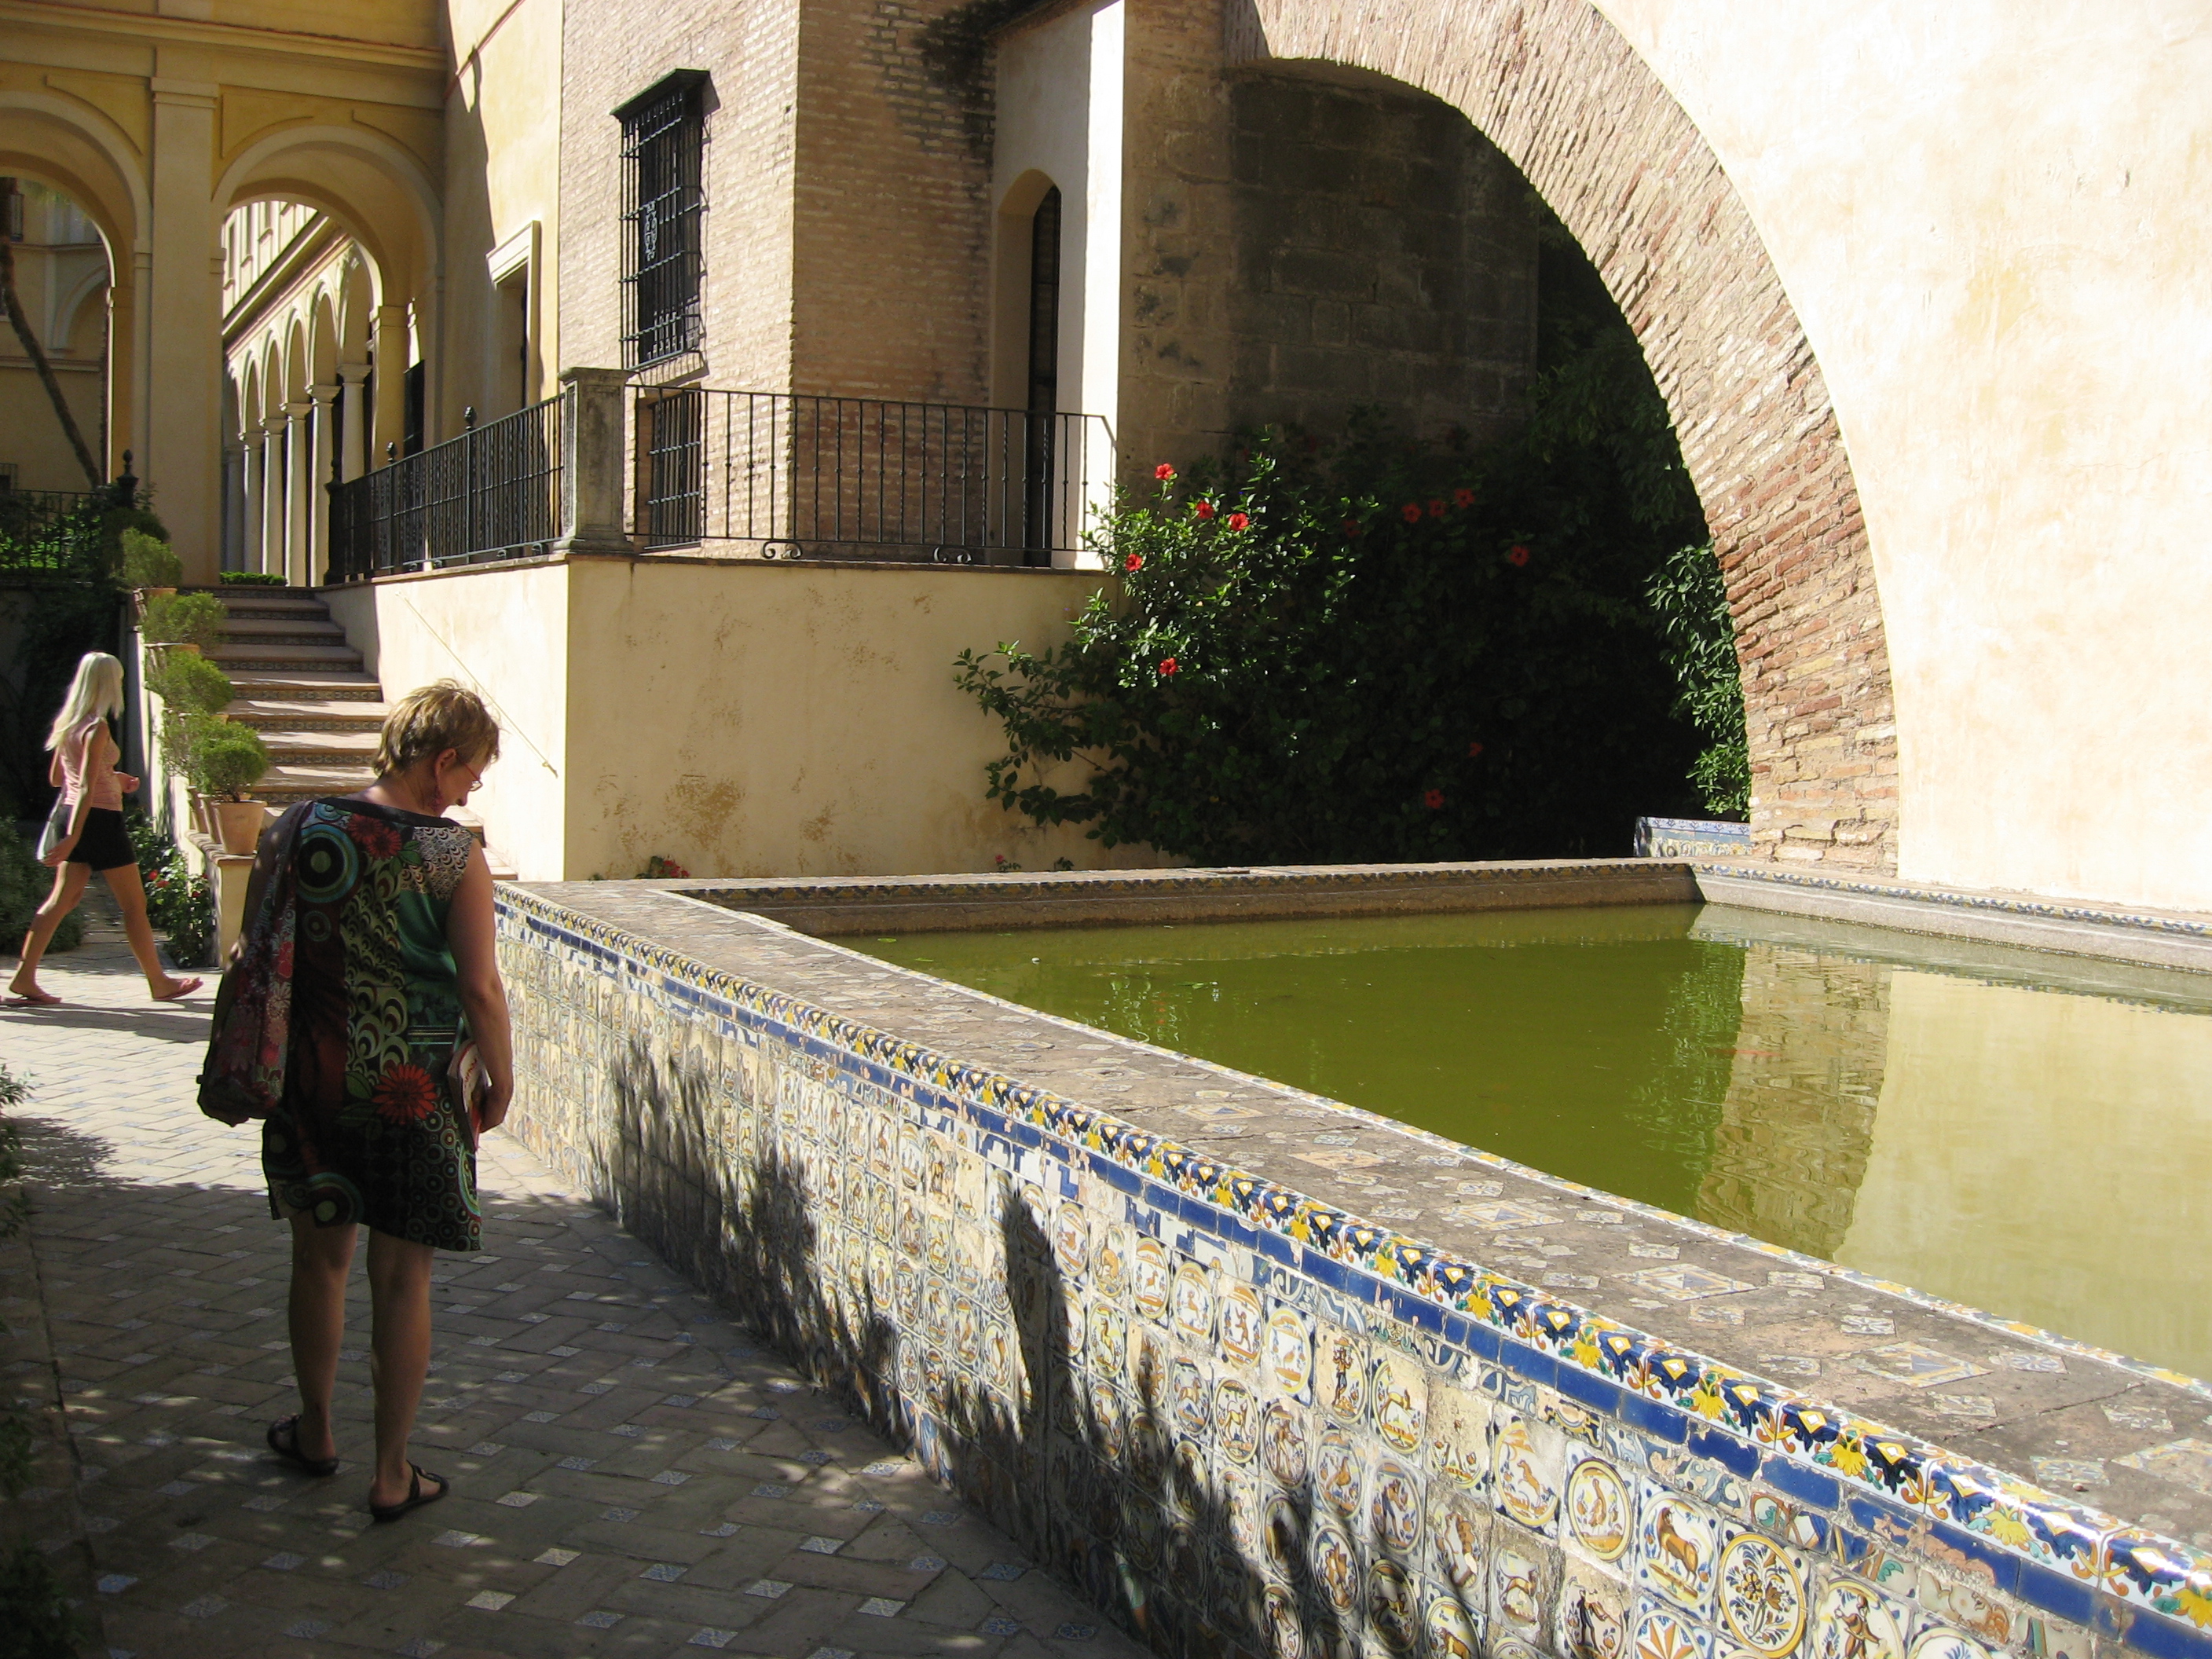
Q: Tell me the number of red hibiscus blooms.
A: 12